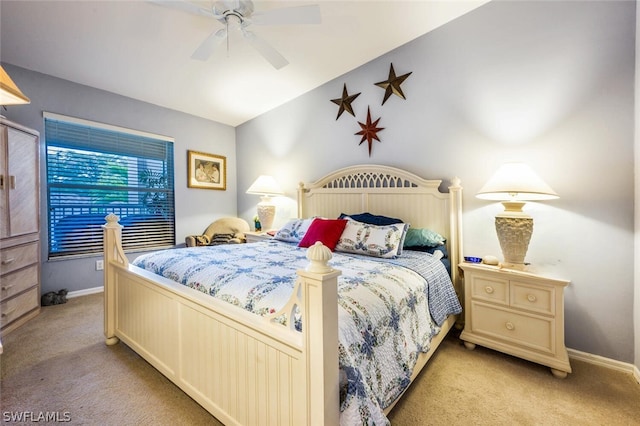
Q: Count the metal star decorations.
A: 3